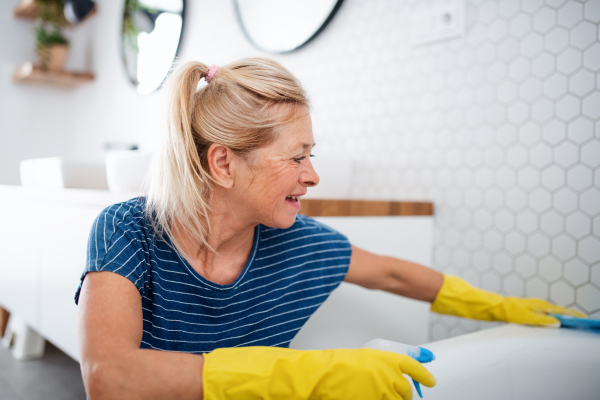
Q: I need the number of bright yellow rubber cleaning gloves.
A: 2